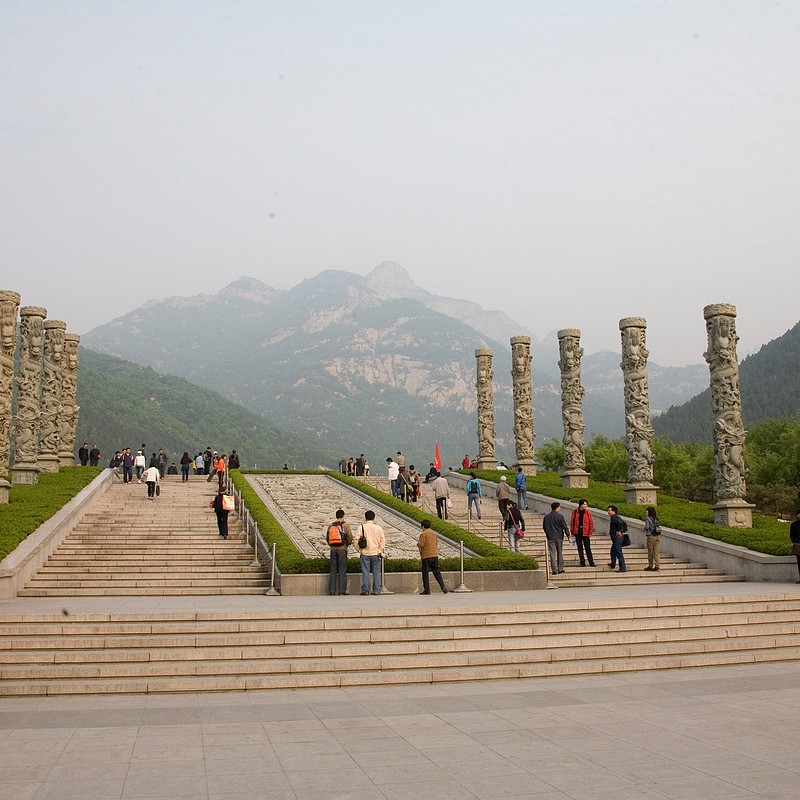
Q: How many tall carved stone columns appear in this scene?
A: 9